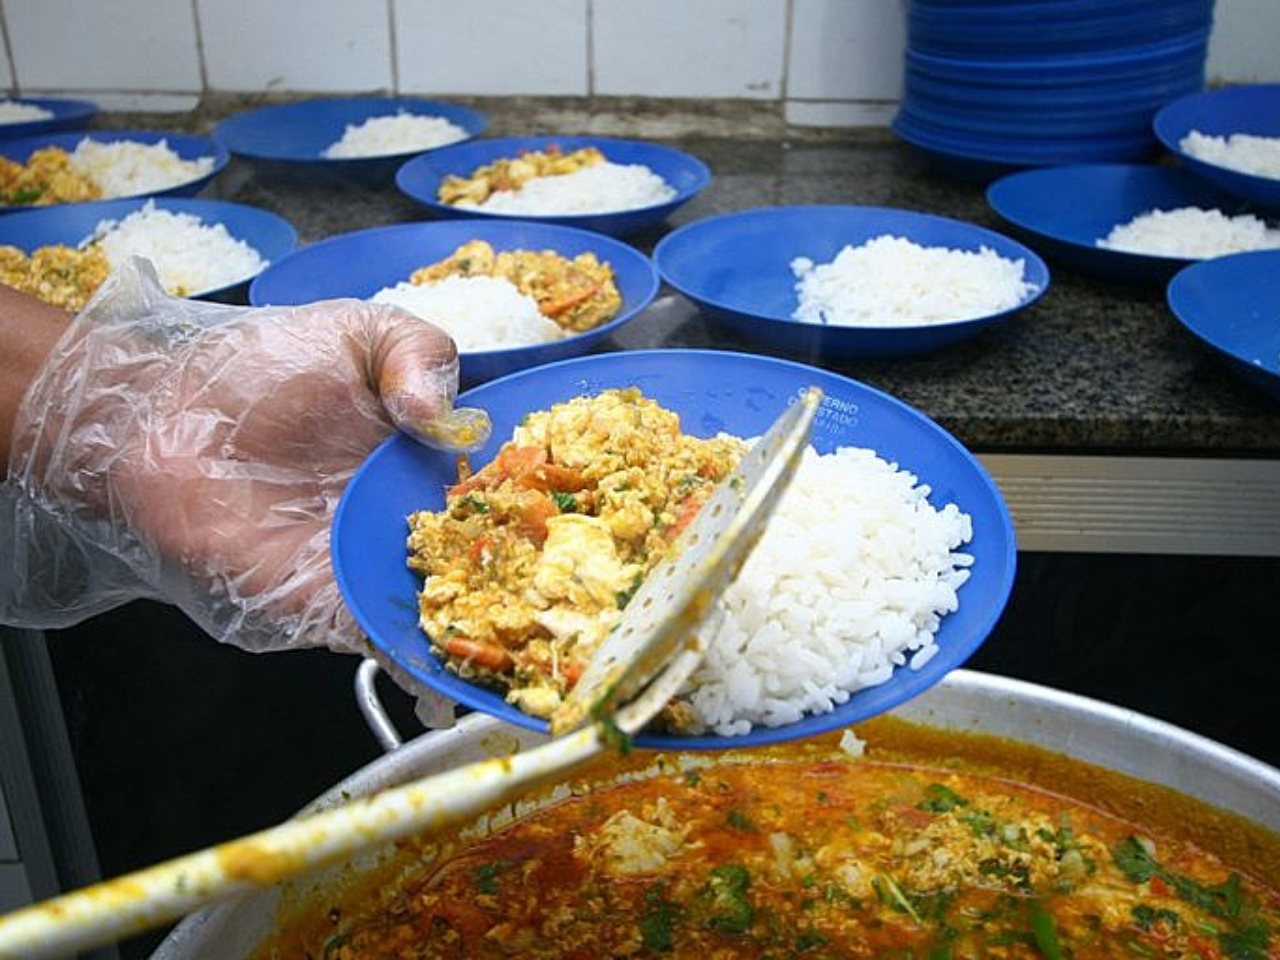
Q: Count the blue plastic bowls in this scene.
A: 11